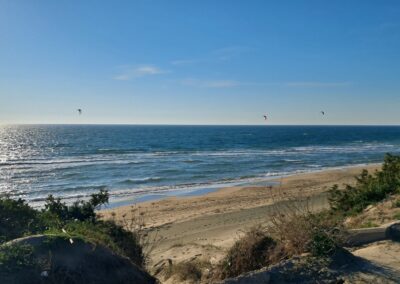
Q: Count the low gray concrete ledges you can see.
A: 1